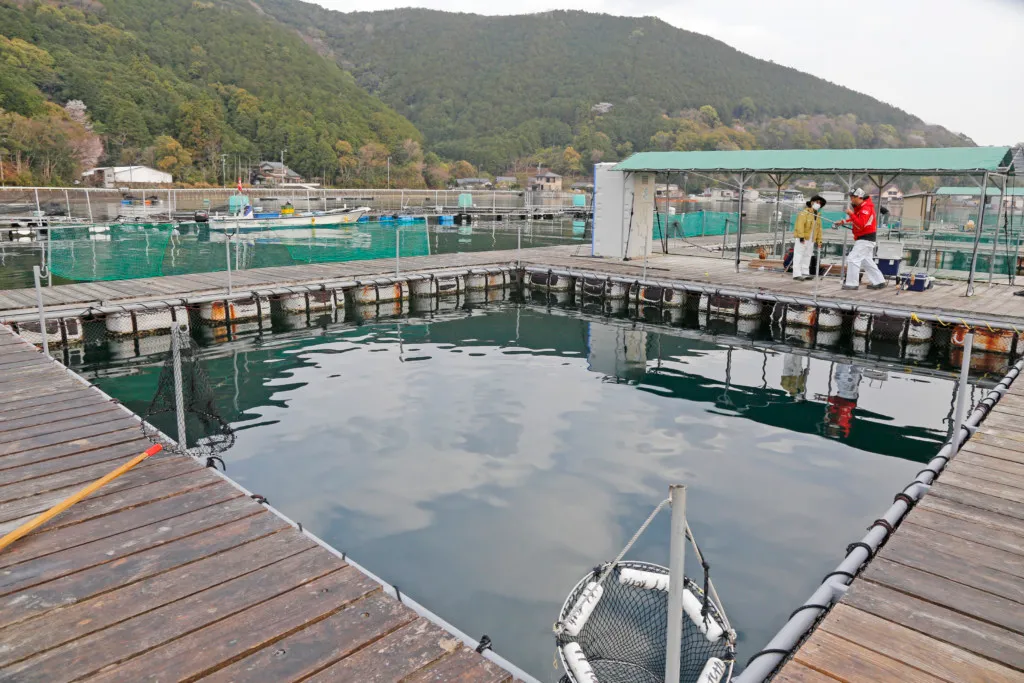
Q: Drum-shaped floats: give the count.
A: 14